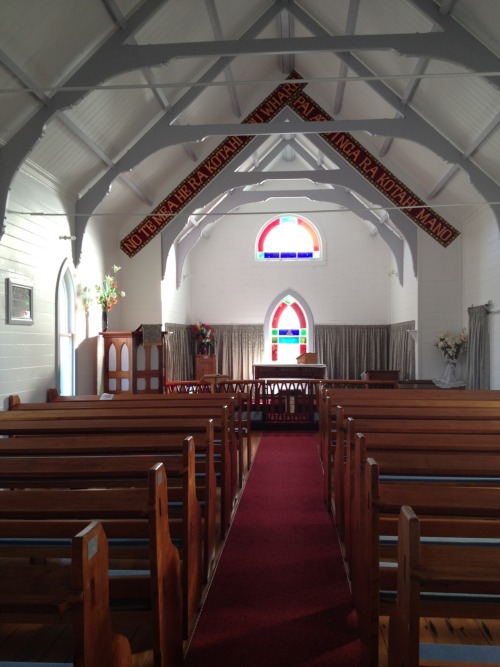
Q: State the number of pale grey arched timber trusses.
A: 4